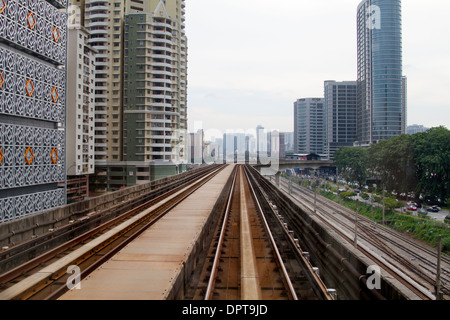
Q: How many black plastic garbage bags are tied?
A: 0